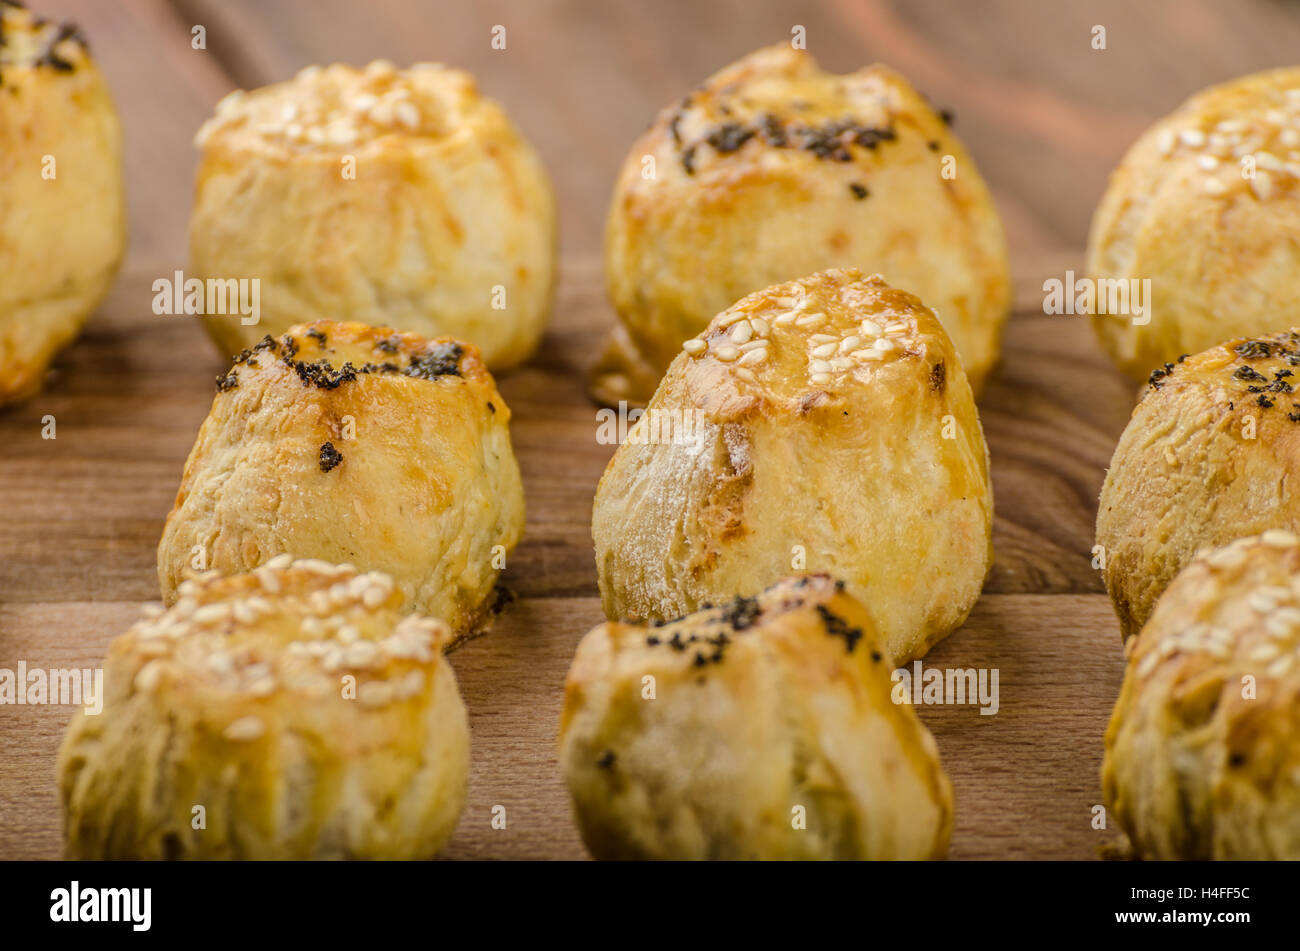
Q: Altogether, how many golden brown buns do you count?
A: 10